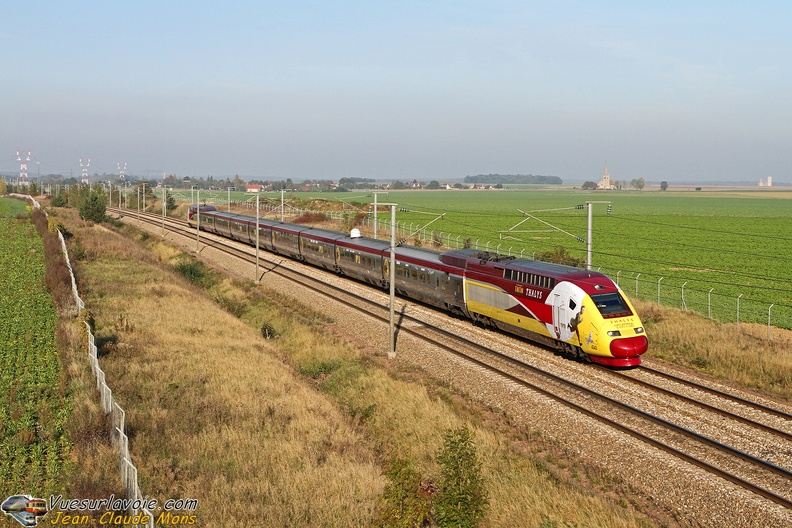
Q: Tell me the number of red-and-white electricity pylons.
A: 3